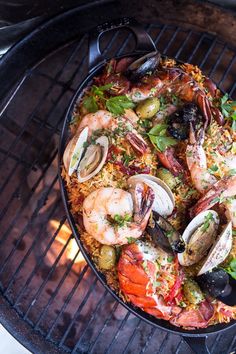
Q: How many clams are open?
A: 3